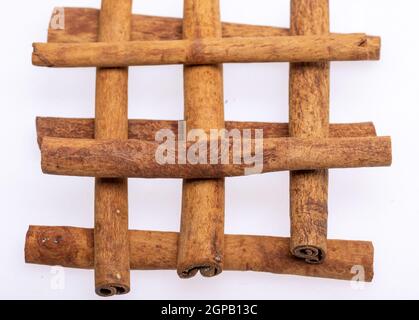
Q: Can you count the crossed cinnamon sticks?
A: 8